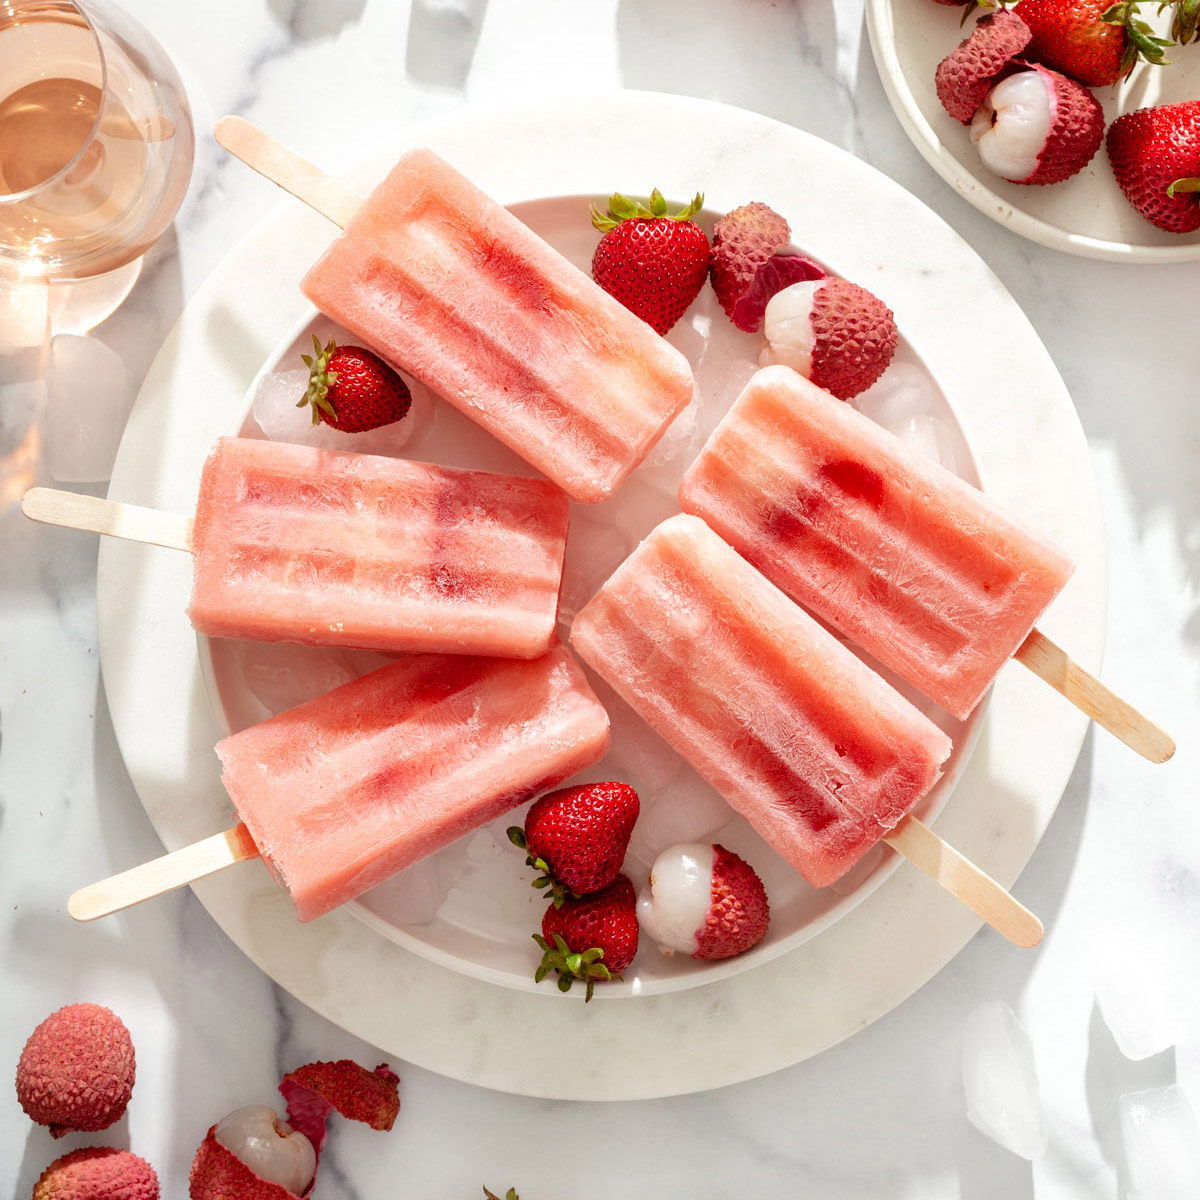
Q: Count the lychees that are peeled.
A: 4